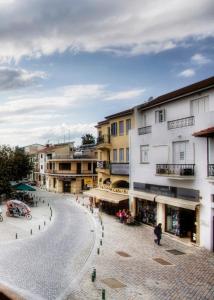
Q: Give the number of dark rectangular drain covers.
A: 4